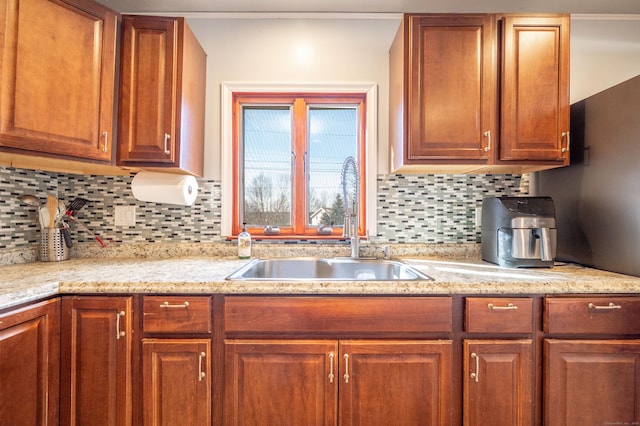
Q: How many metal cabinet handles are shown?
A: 12